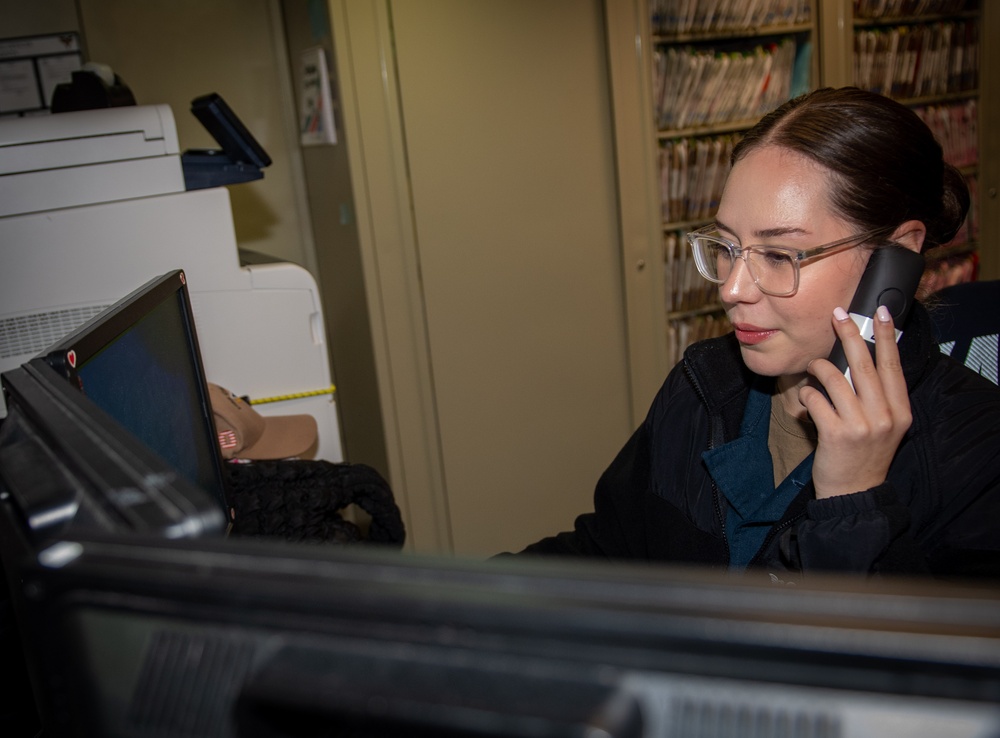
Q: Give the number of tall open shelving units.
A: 2